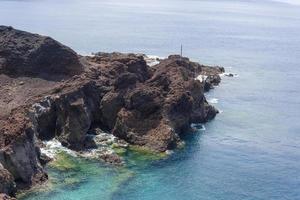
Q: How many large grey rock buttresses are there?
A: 2